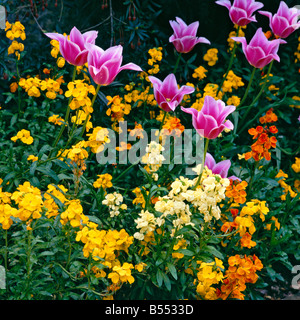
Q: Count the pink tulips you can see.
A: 9